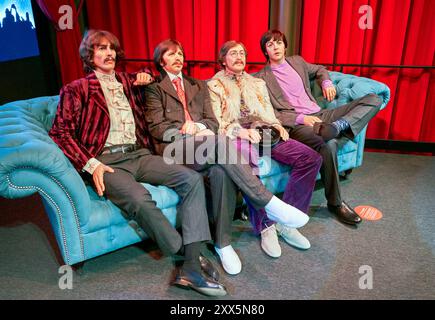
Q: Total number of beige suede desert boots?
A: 2